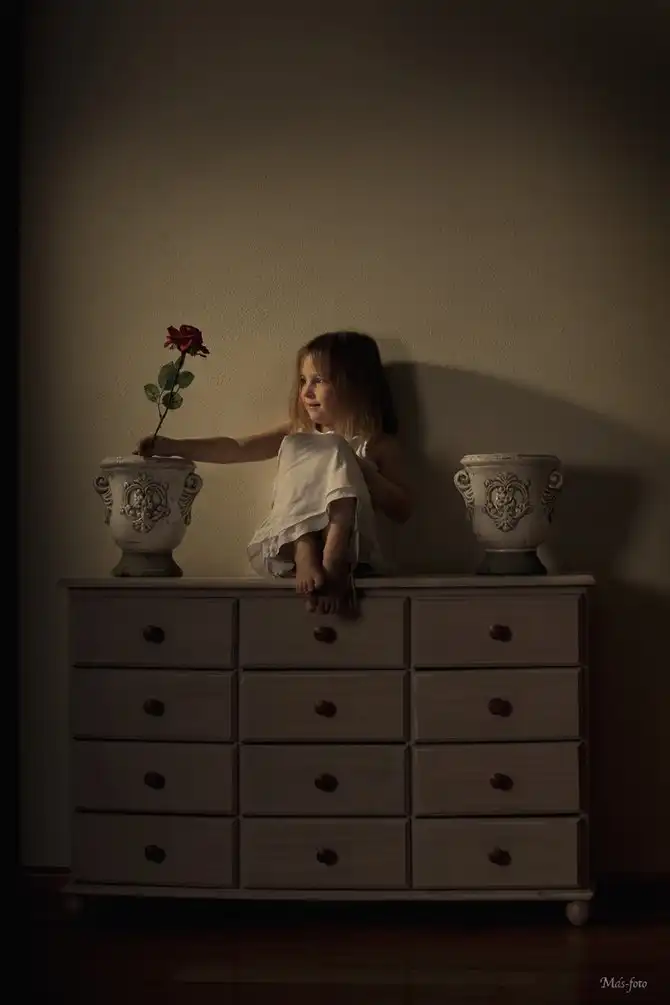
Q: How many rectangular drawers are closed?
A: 12